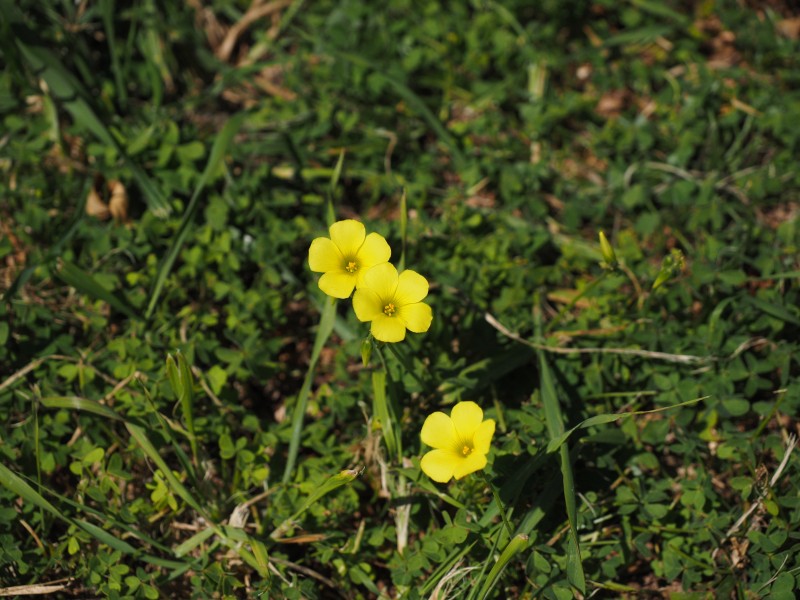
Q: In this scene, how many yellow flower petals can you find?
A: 15